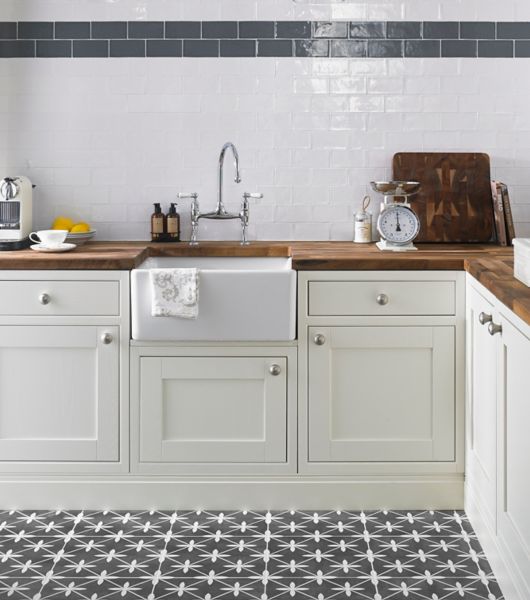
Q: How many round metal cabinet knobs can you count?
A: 7